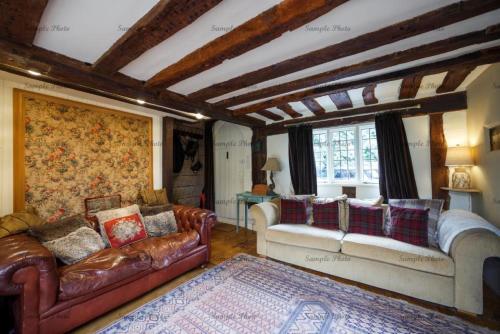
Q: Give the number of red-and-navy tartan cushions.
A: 4